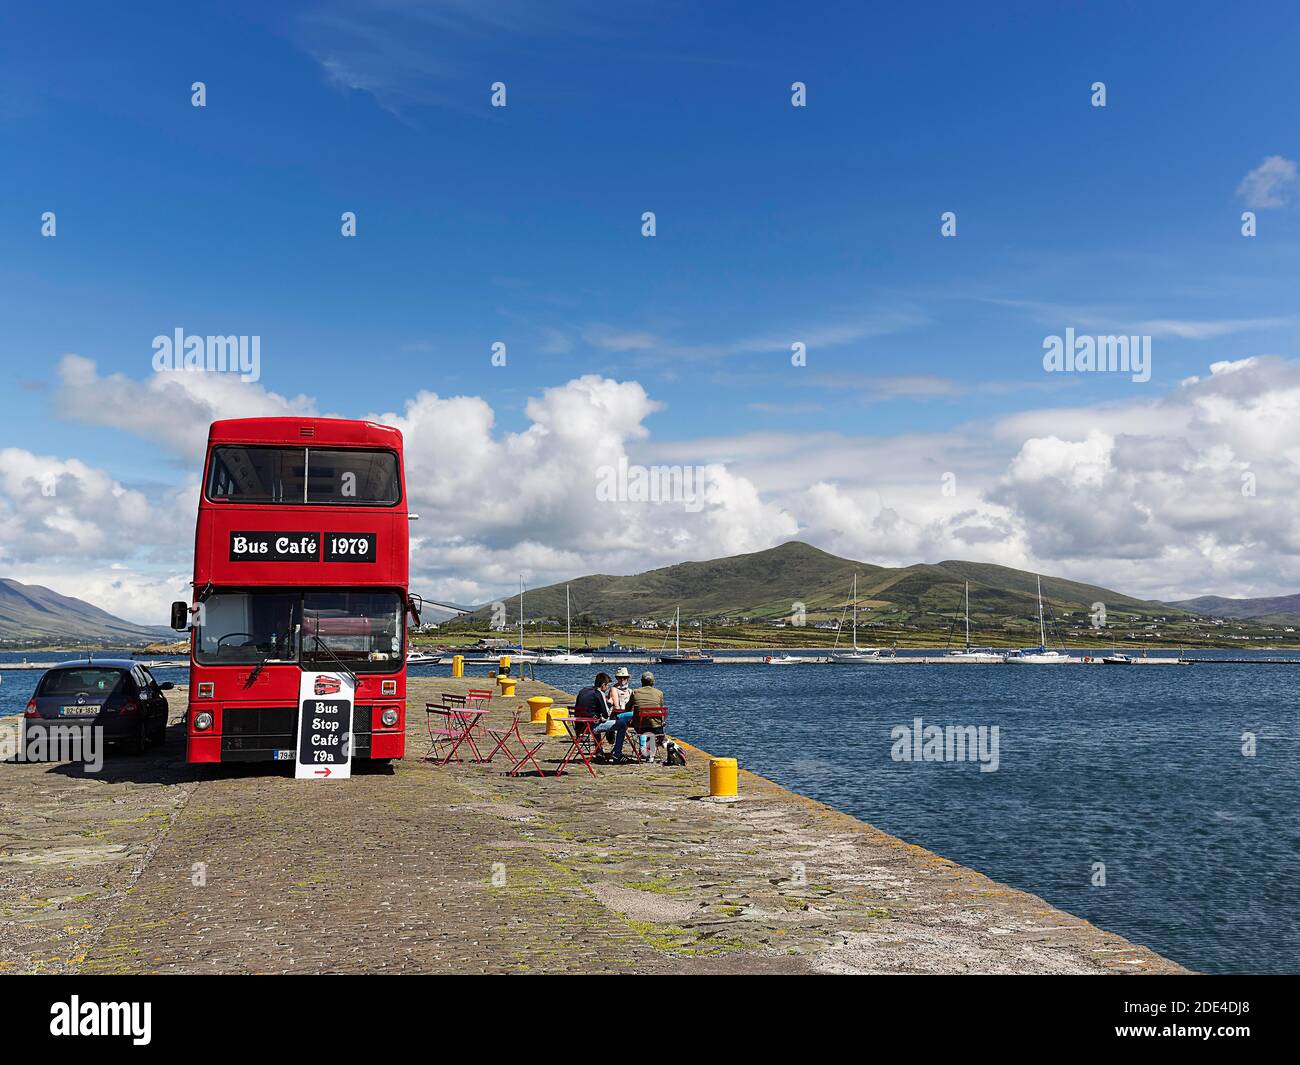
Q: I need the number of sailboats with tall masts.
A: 6